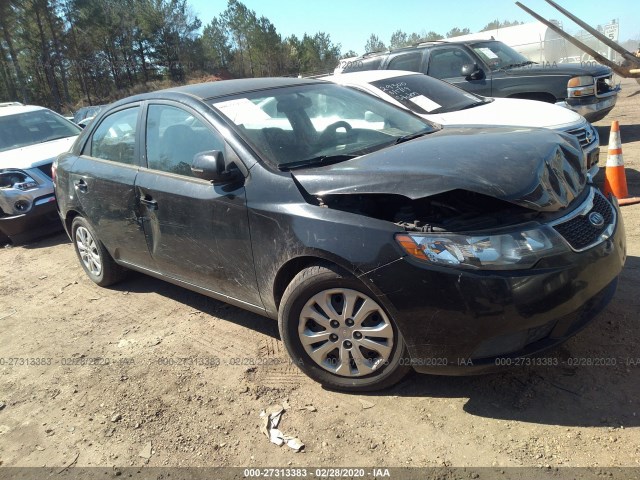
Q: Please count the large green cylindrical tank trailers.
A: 0